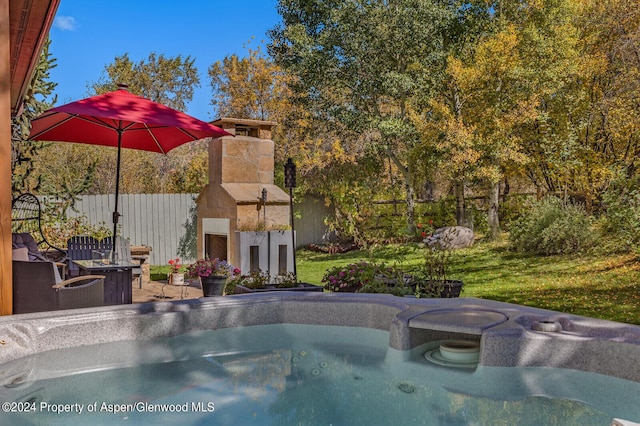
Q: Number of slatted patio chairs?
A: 2